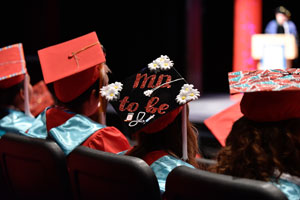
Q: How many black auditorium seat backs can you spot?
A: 3